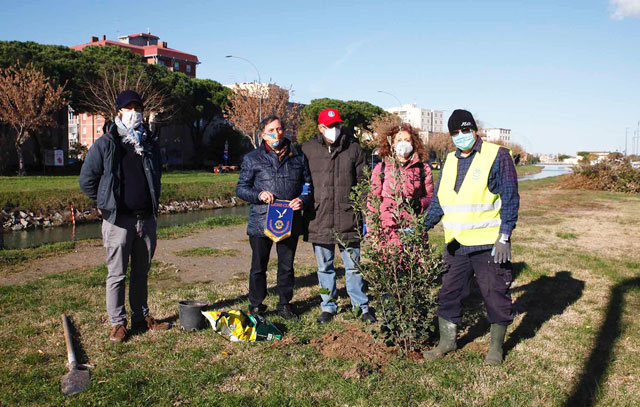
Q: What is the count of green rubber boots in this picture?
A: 2